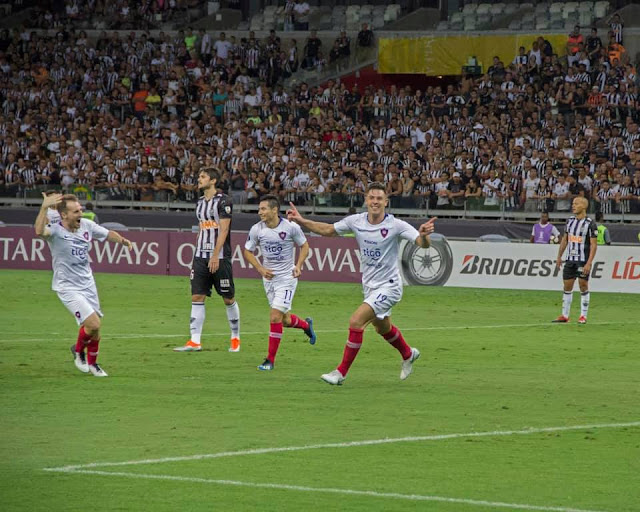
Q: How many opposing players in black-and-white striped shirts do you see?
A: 2